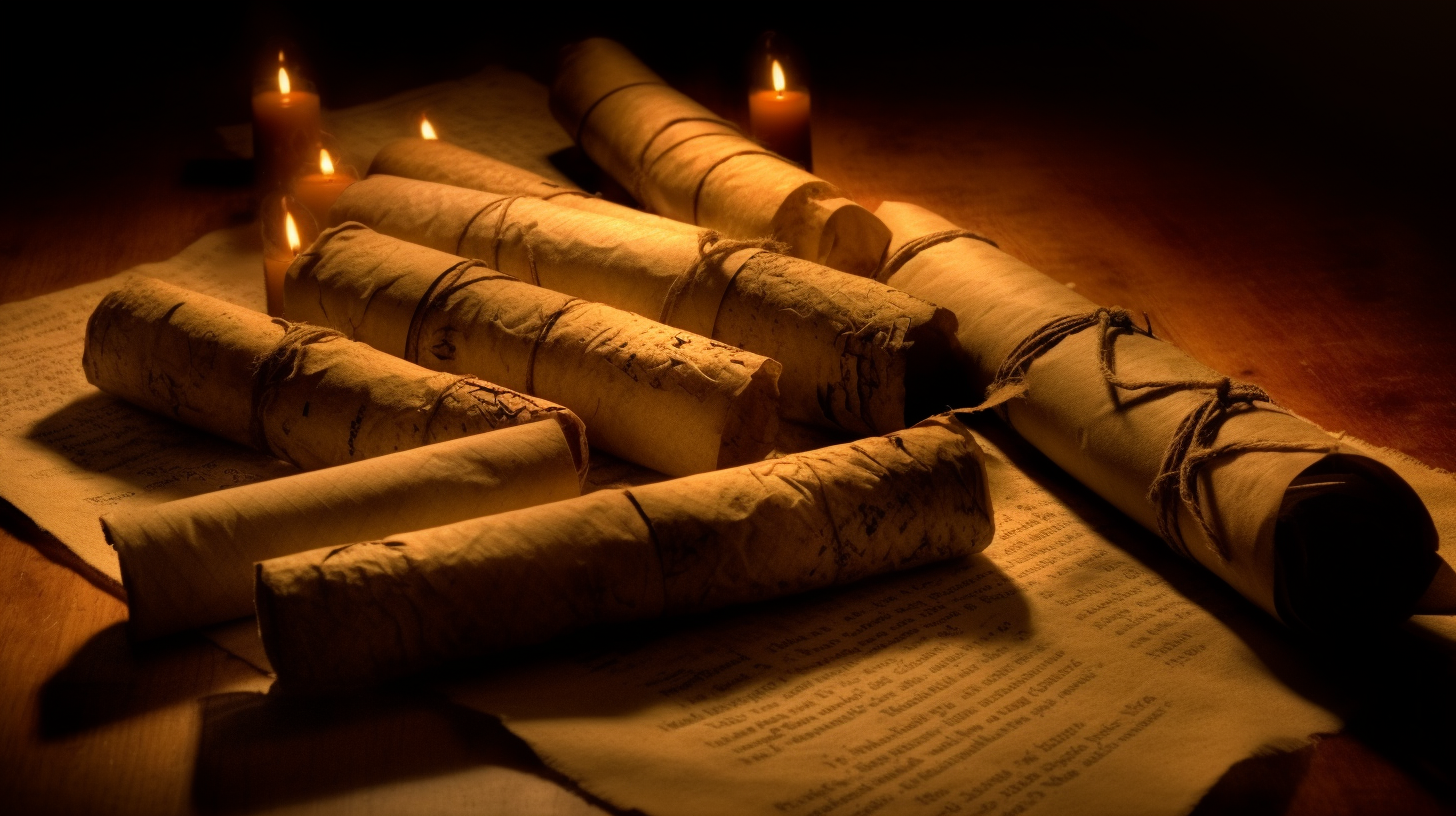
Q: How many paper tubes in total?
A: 8